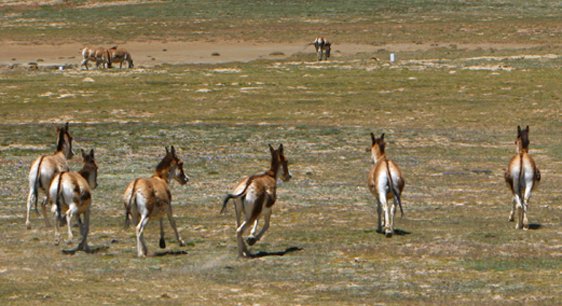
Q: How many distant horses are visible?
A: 3